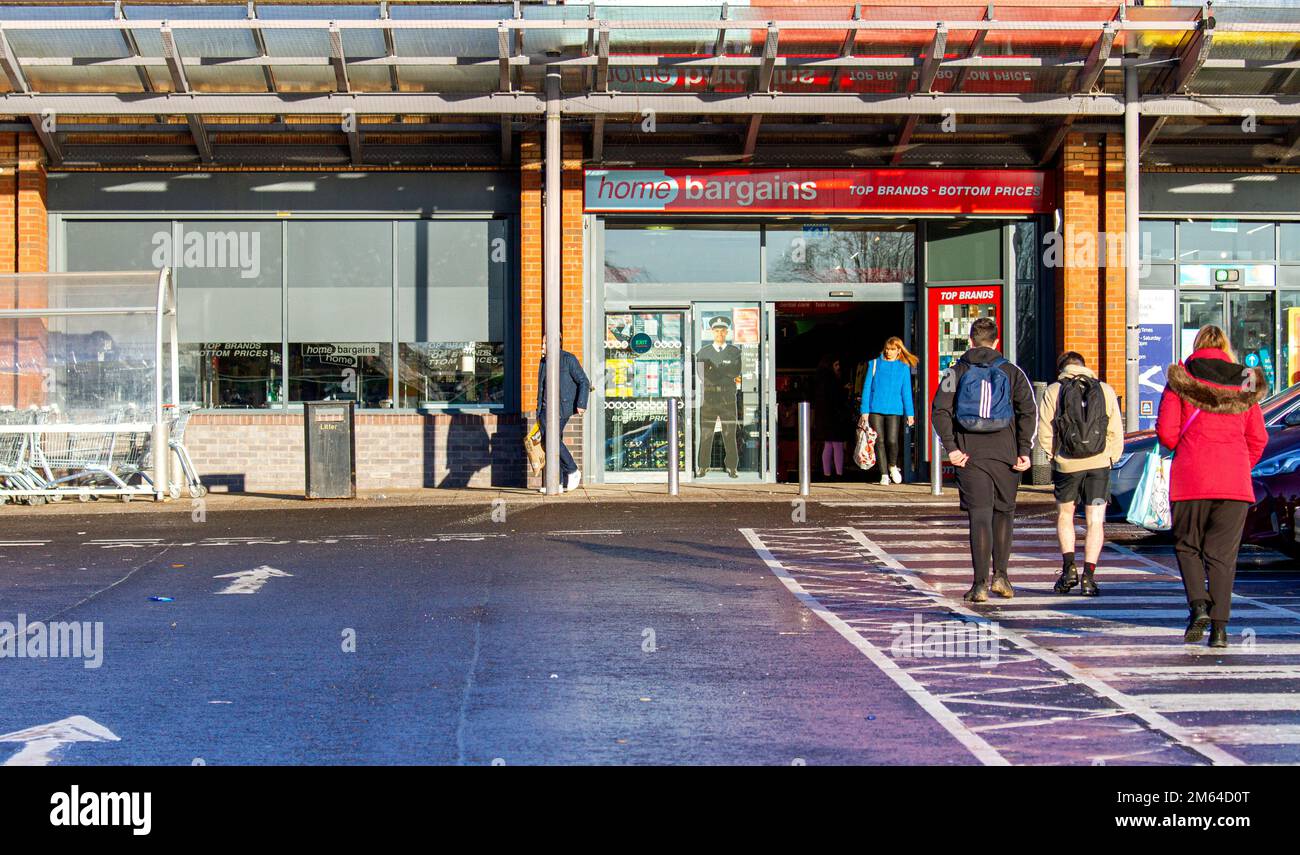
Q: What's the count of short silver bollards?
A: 3